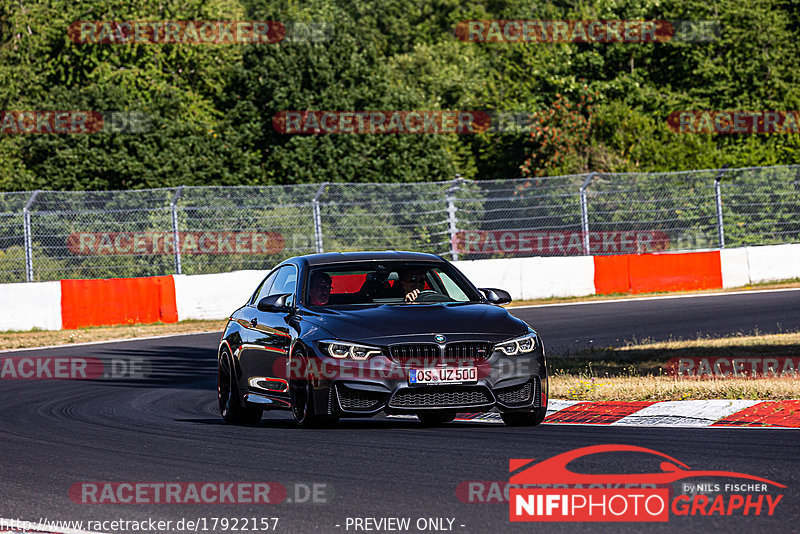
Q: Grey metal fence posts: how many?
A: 6